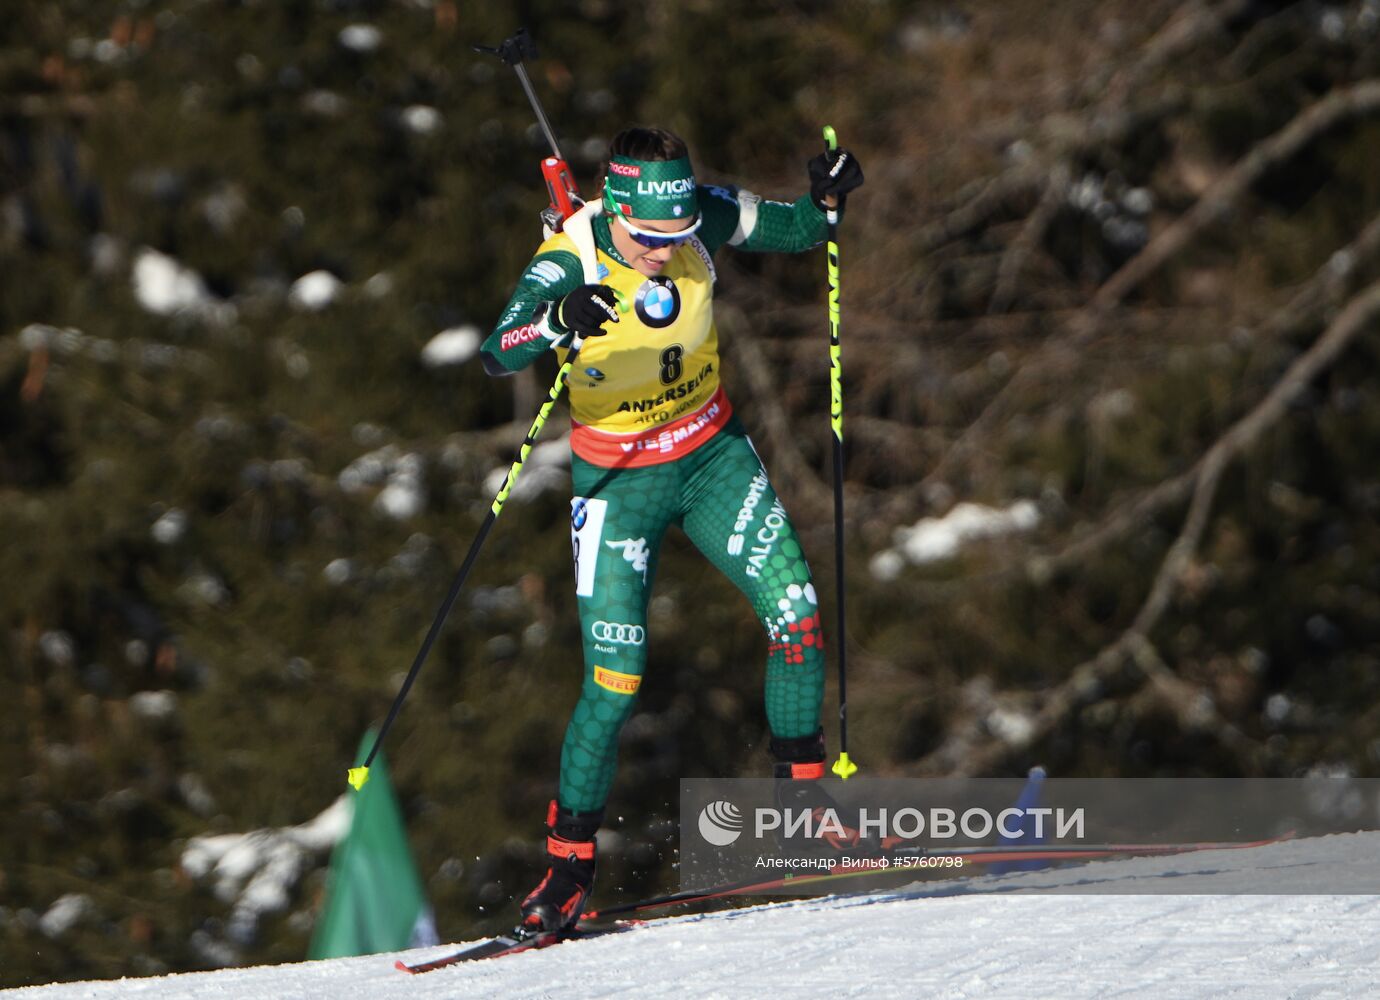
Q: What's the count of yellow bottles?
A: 0